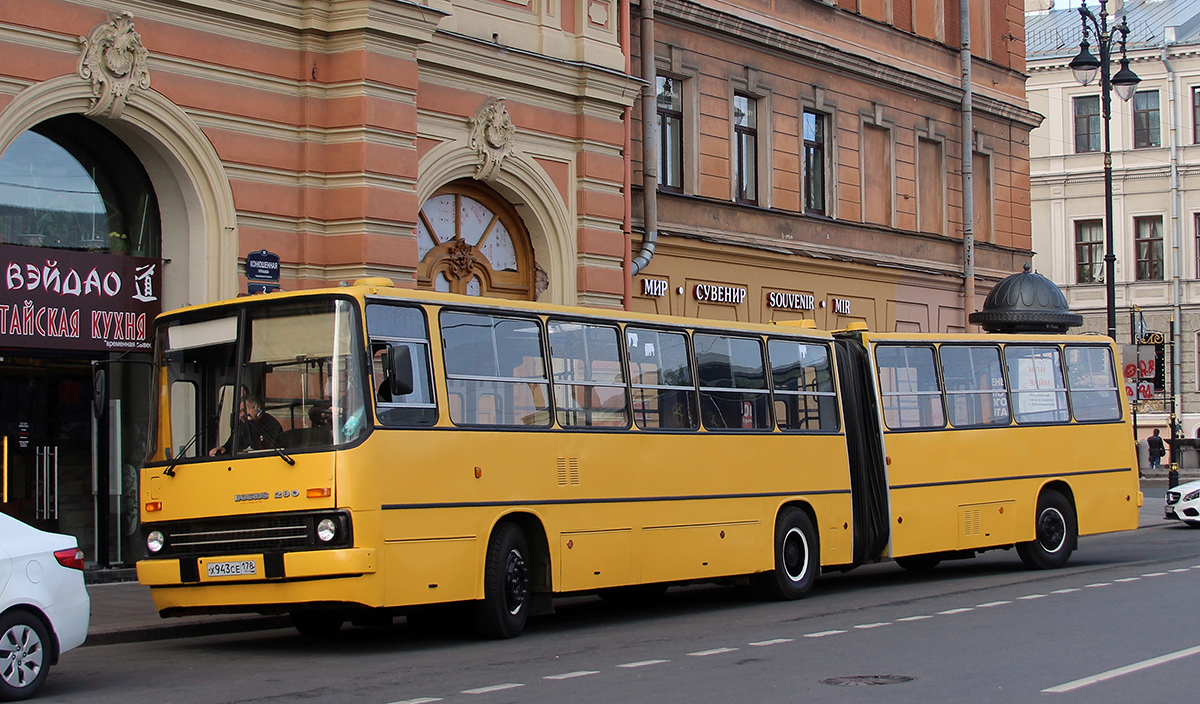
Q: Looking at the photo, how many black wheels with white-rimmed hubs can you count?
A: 2